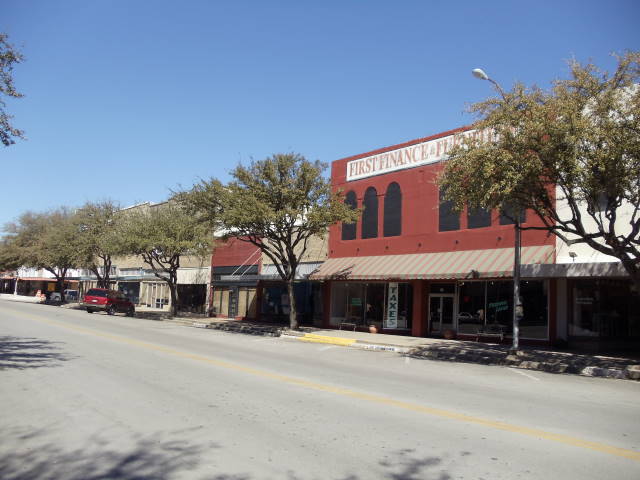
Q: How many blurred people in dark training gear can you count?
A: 0